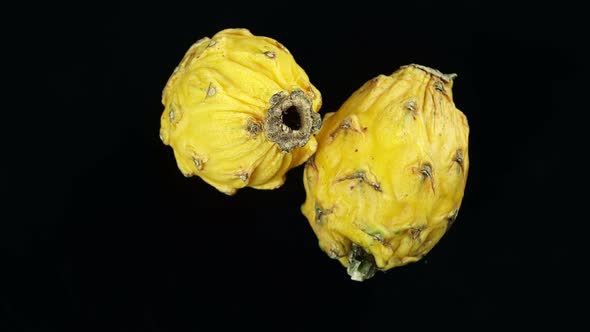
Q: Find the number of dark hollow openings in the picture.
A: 1